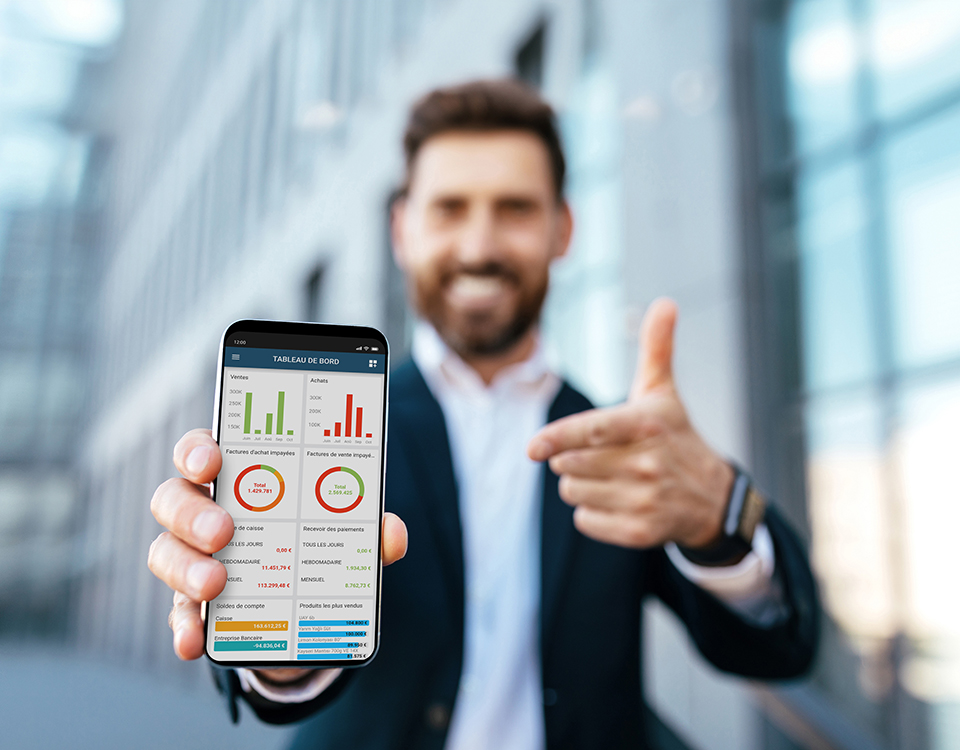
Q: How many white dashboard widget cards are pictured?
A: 8